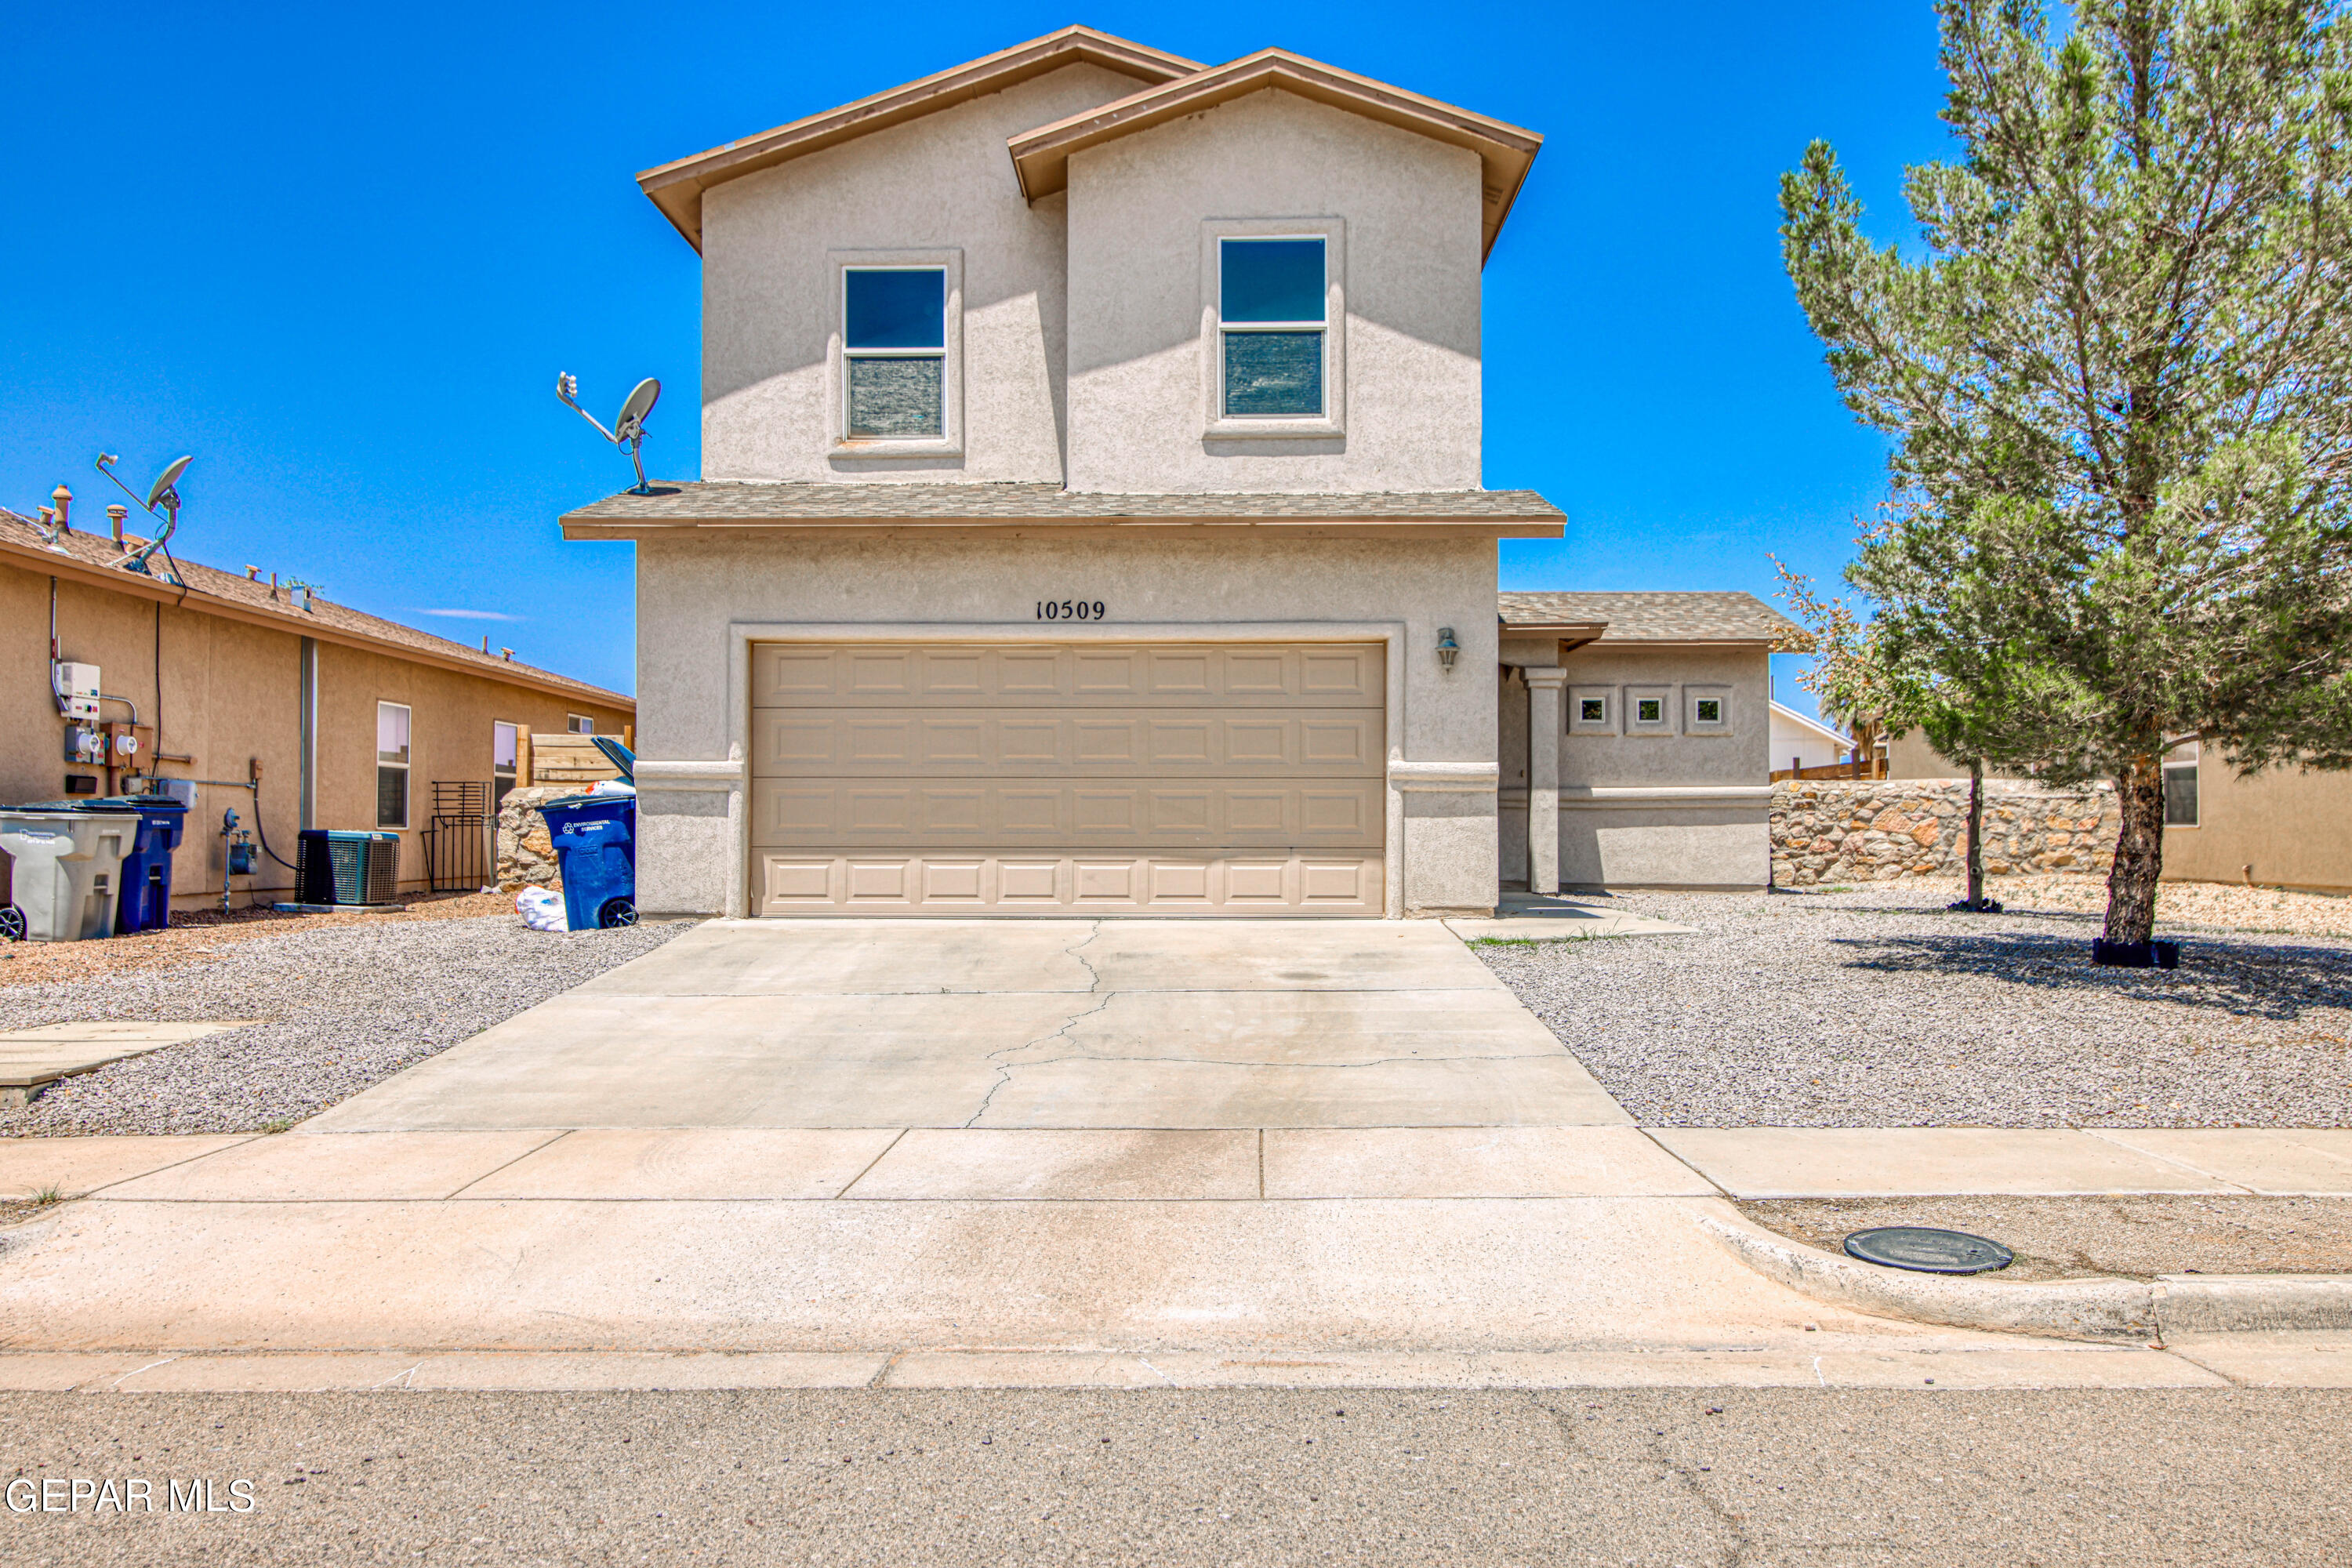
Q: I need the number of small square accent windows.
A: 3